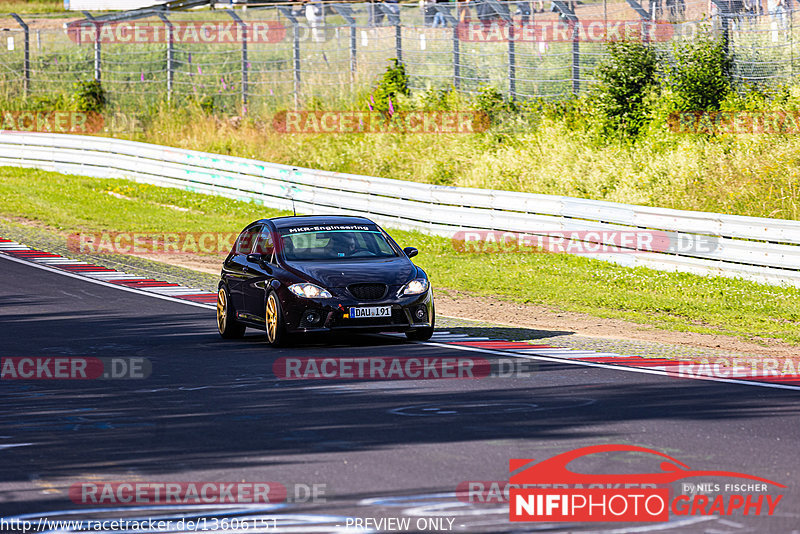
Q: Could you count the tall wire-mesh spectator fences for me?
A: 1